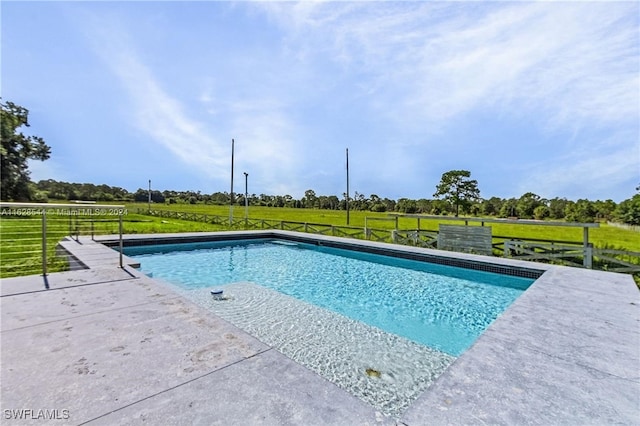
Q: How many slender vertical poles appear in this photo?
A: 4